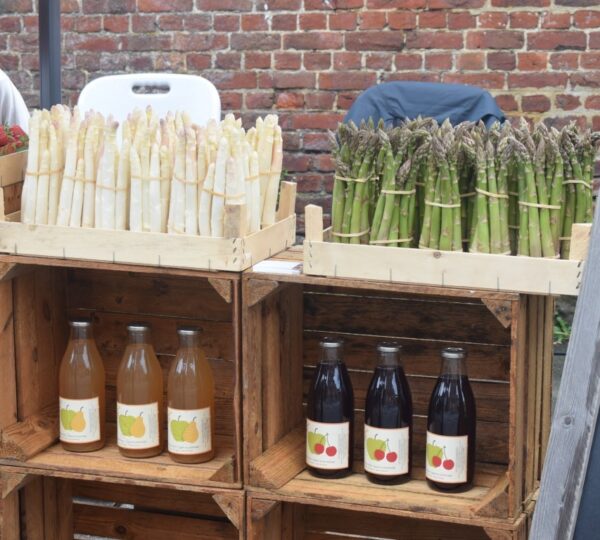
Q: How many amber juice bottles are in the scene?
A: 3